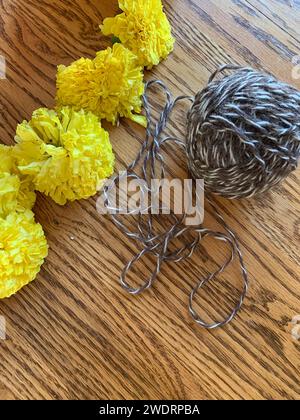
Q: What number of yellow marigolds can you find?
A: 5